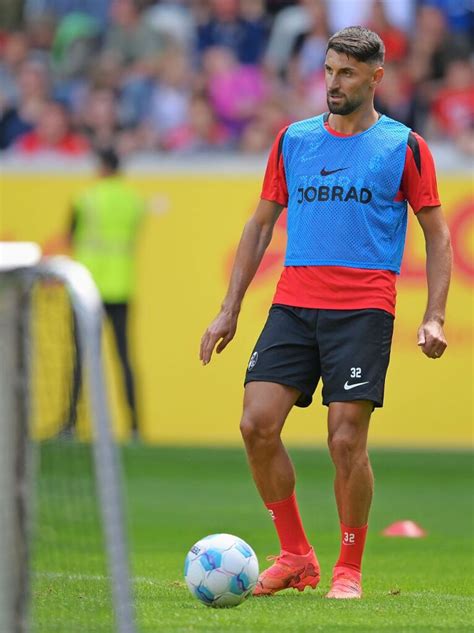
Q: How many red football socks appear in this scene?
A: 2